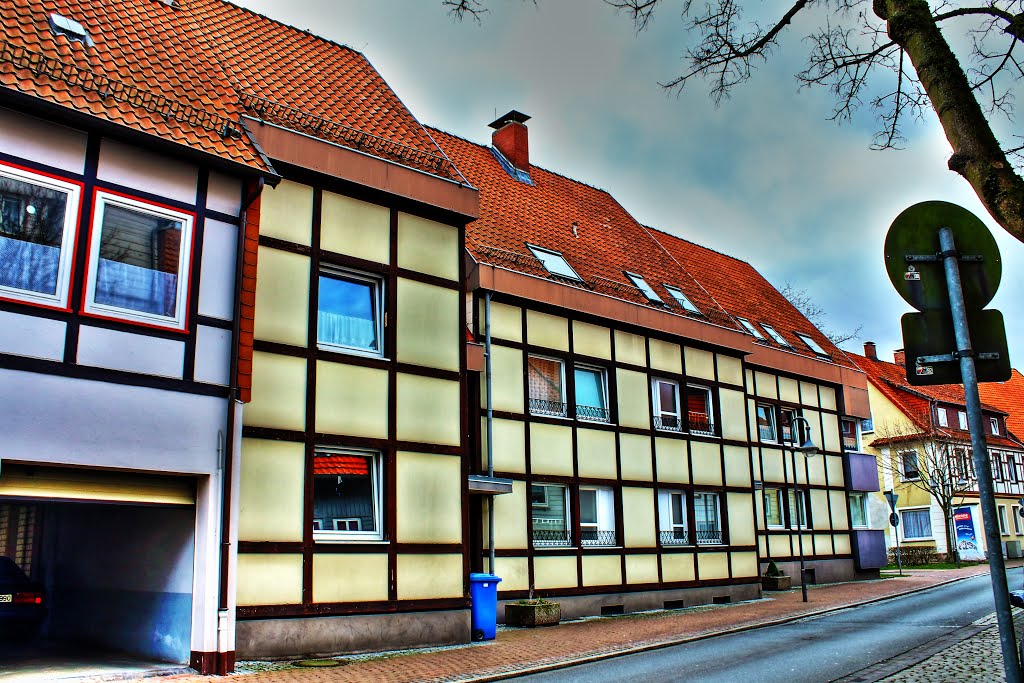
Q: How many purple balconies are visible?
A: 2